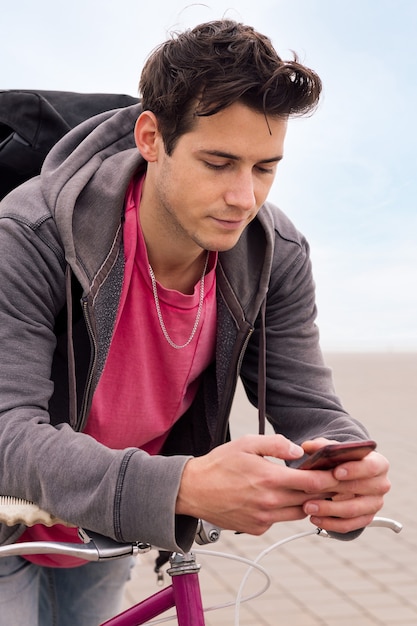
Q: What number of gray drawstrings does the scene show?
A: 2